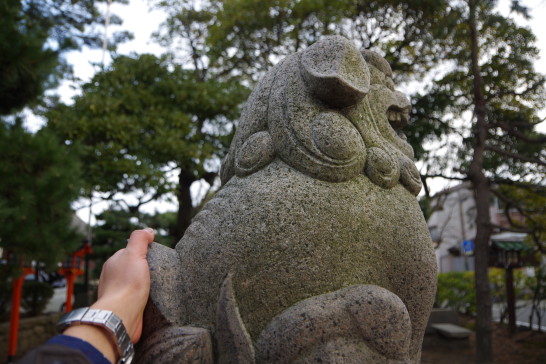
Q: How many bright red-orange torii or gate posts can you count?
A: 2